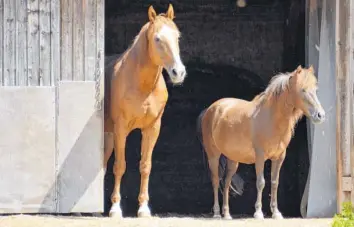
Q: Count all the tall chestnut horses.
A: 1